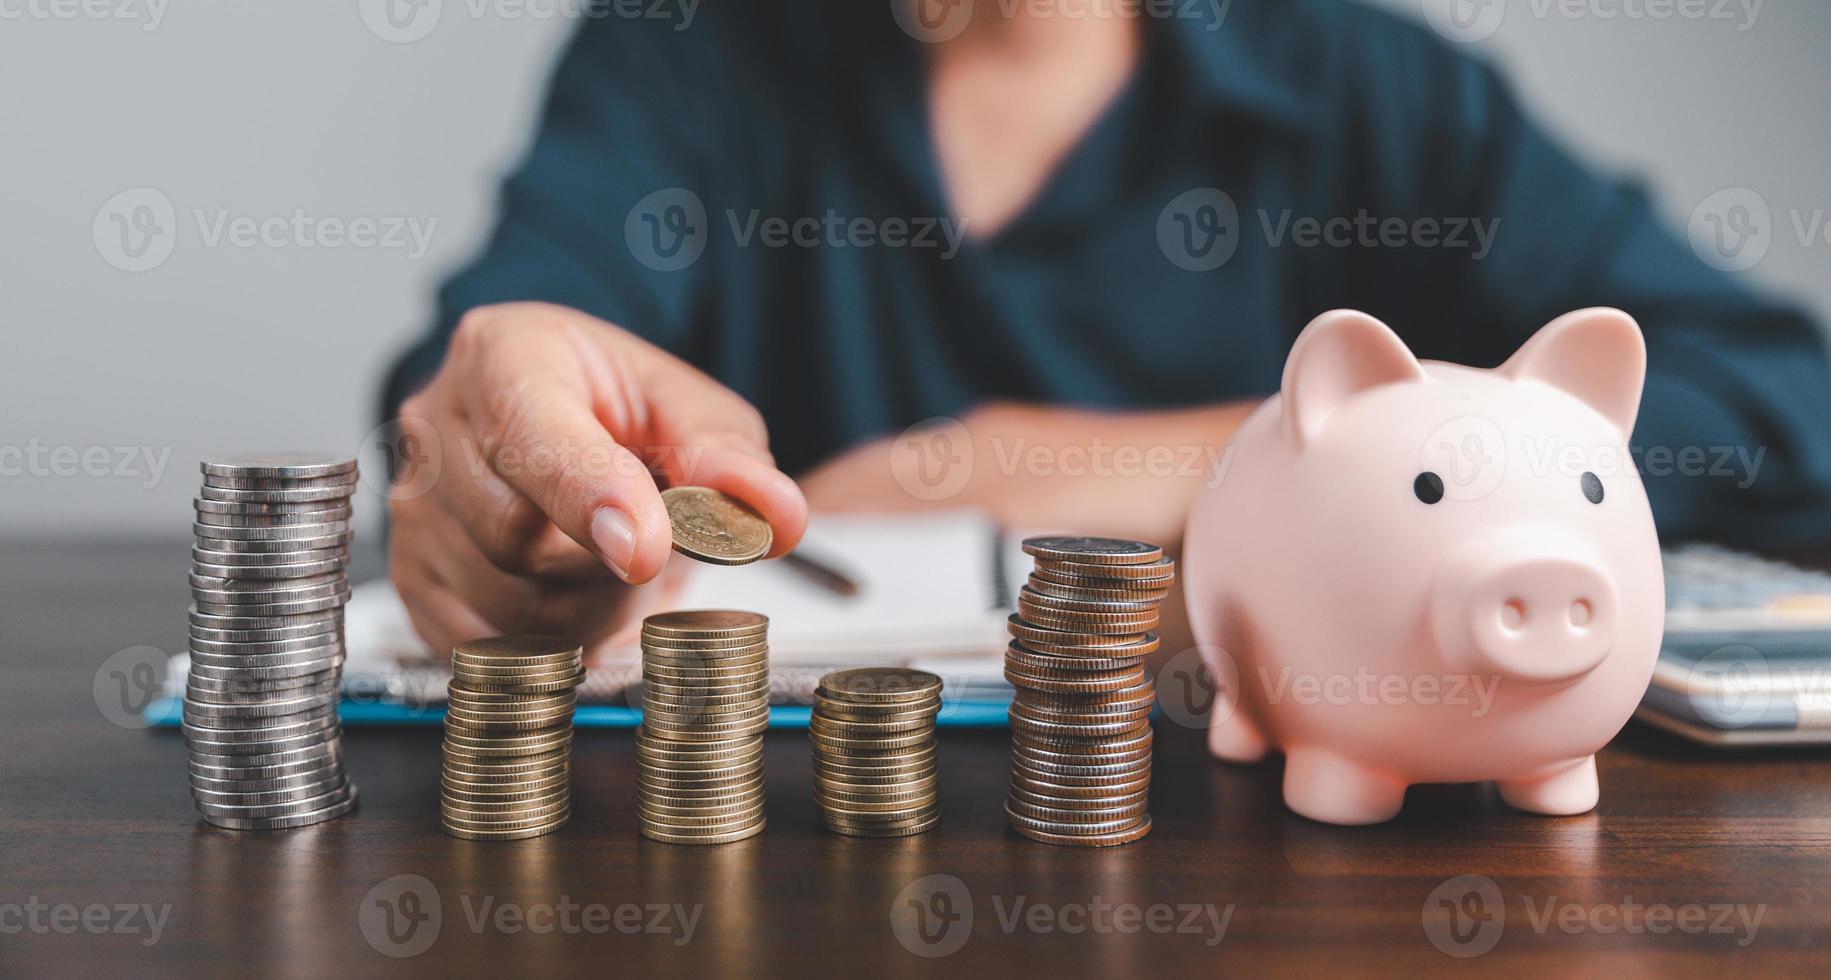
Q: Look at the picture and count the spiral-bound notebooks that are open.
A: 1